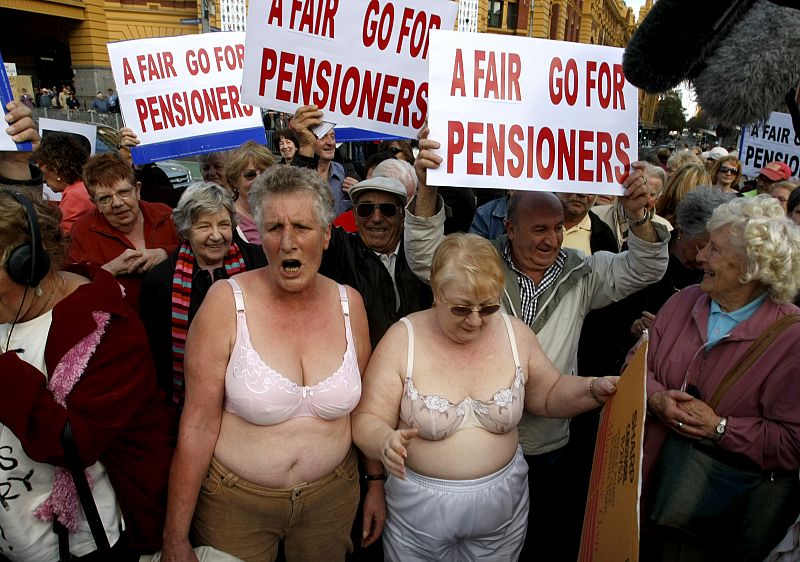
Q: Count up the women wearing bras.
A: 2